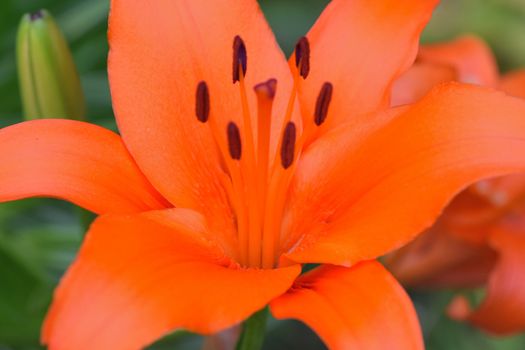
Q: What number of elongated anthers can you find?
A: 6